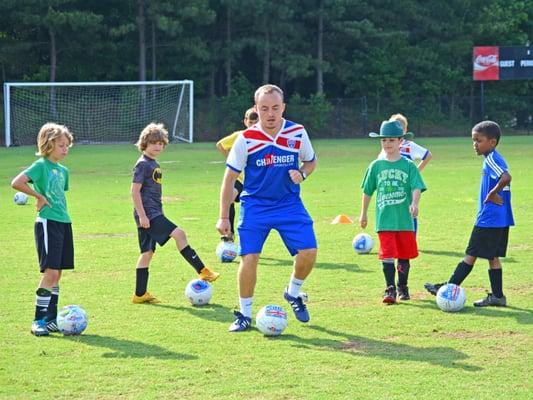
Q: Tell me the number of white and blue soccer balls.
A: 7